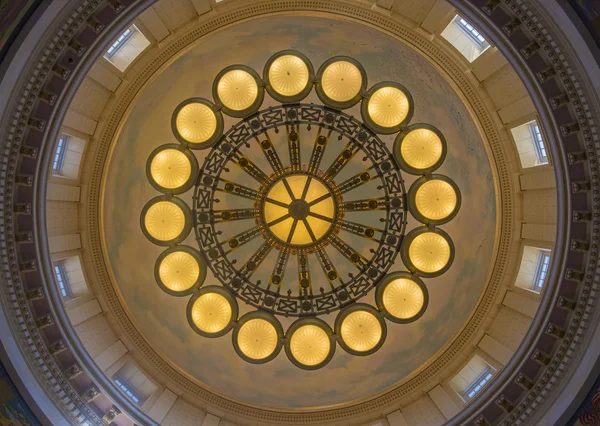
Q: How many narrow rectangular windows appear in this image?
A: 8